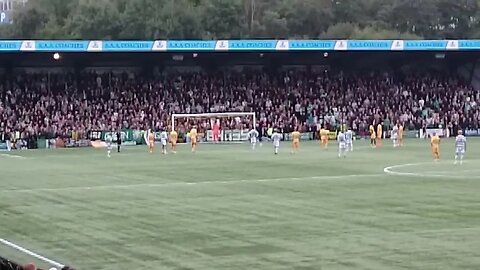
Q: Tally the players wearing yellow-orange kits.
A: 9